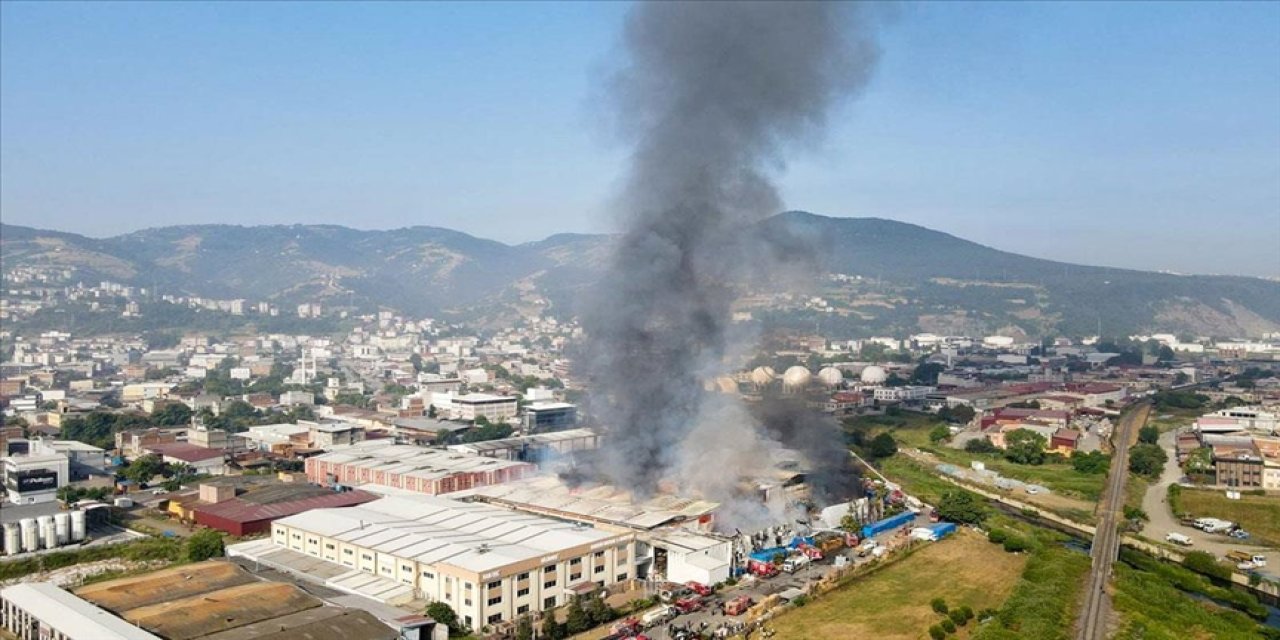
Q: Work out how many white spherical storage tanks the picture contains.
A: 4